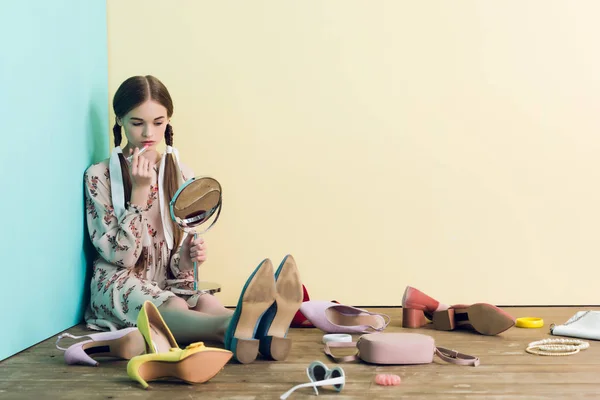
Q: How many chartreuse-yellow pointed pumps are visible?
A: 2